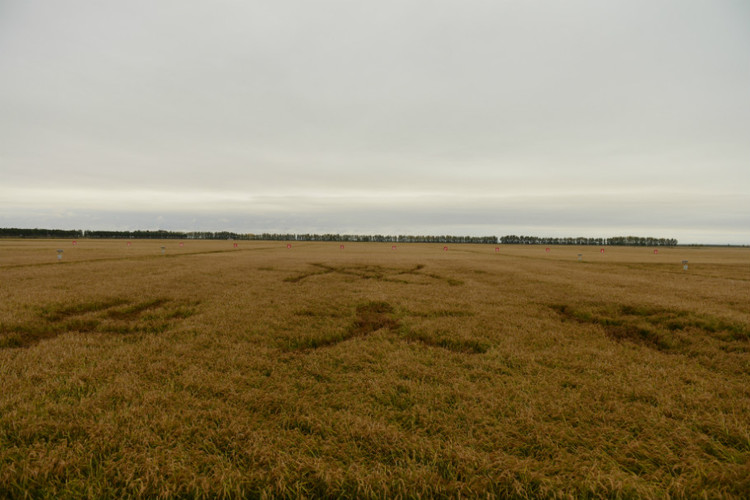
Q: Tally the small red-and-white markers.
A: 12